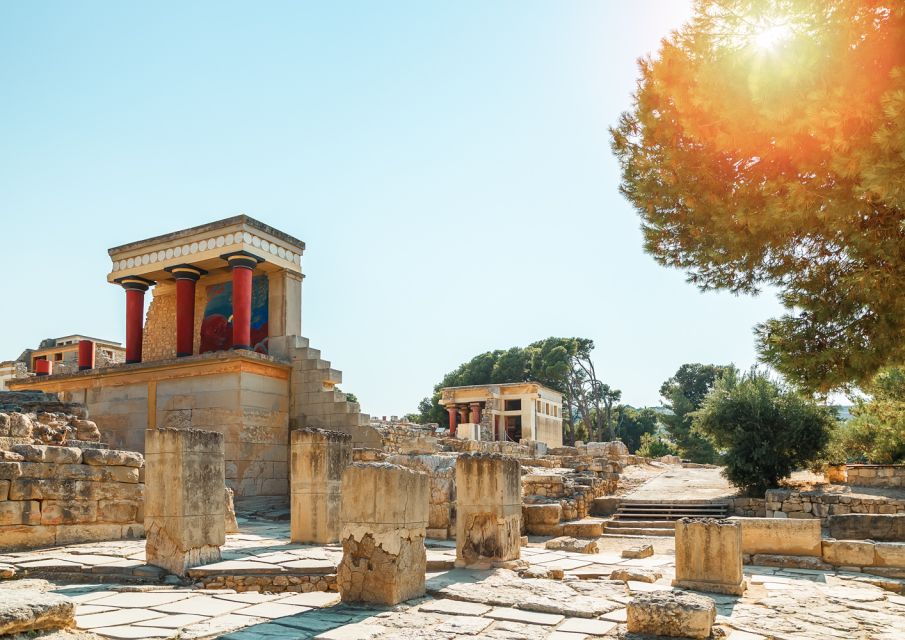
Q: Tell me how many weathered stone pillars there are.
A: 5